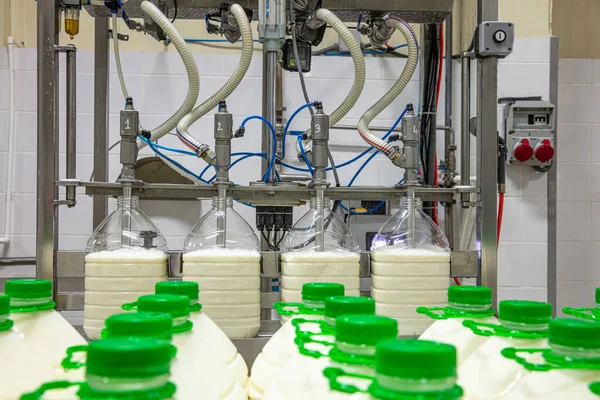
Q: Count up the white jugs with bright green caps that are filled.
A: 14